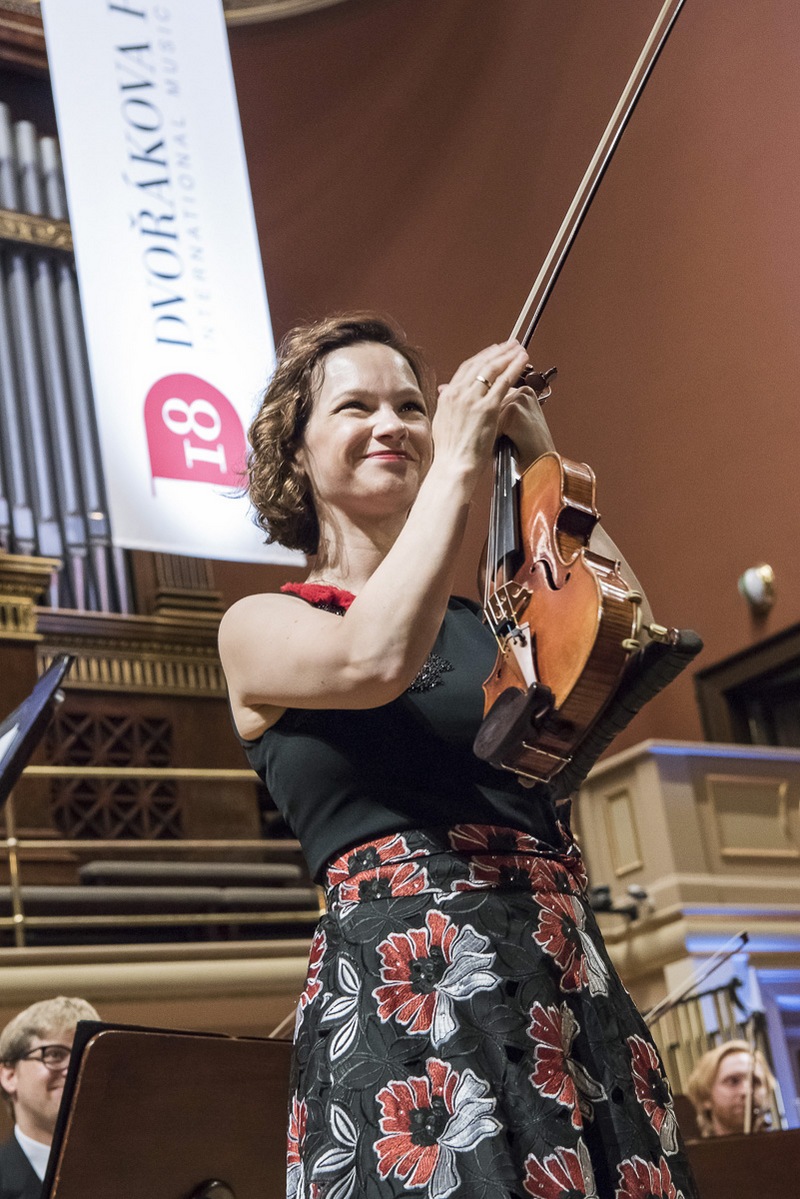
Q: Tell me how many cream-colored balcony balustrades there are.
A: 1